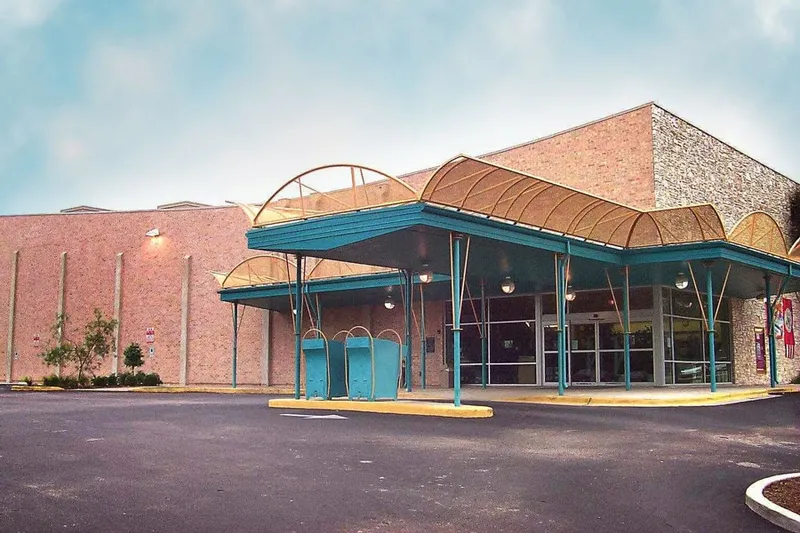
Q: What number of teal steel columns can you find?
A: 11